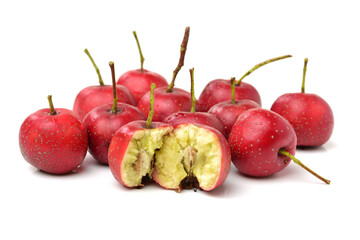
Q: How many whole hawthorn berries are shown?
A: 10